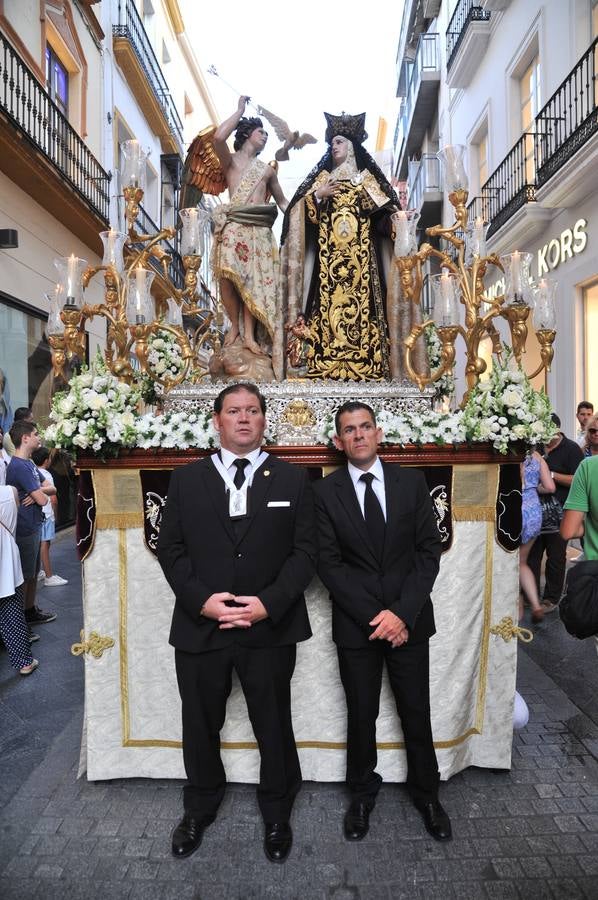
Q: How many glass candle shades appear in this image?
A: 13